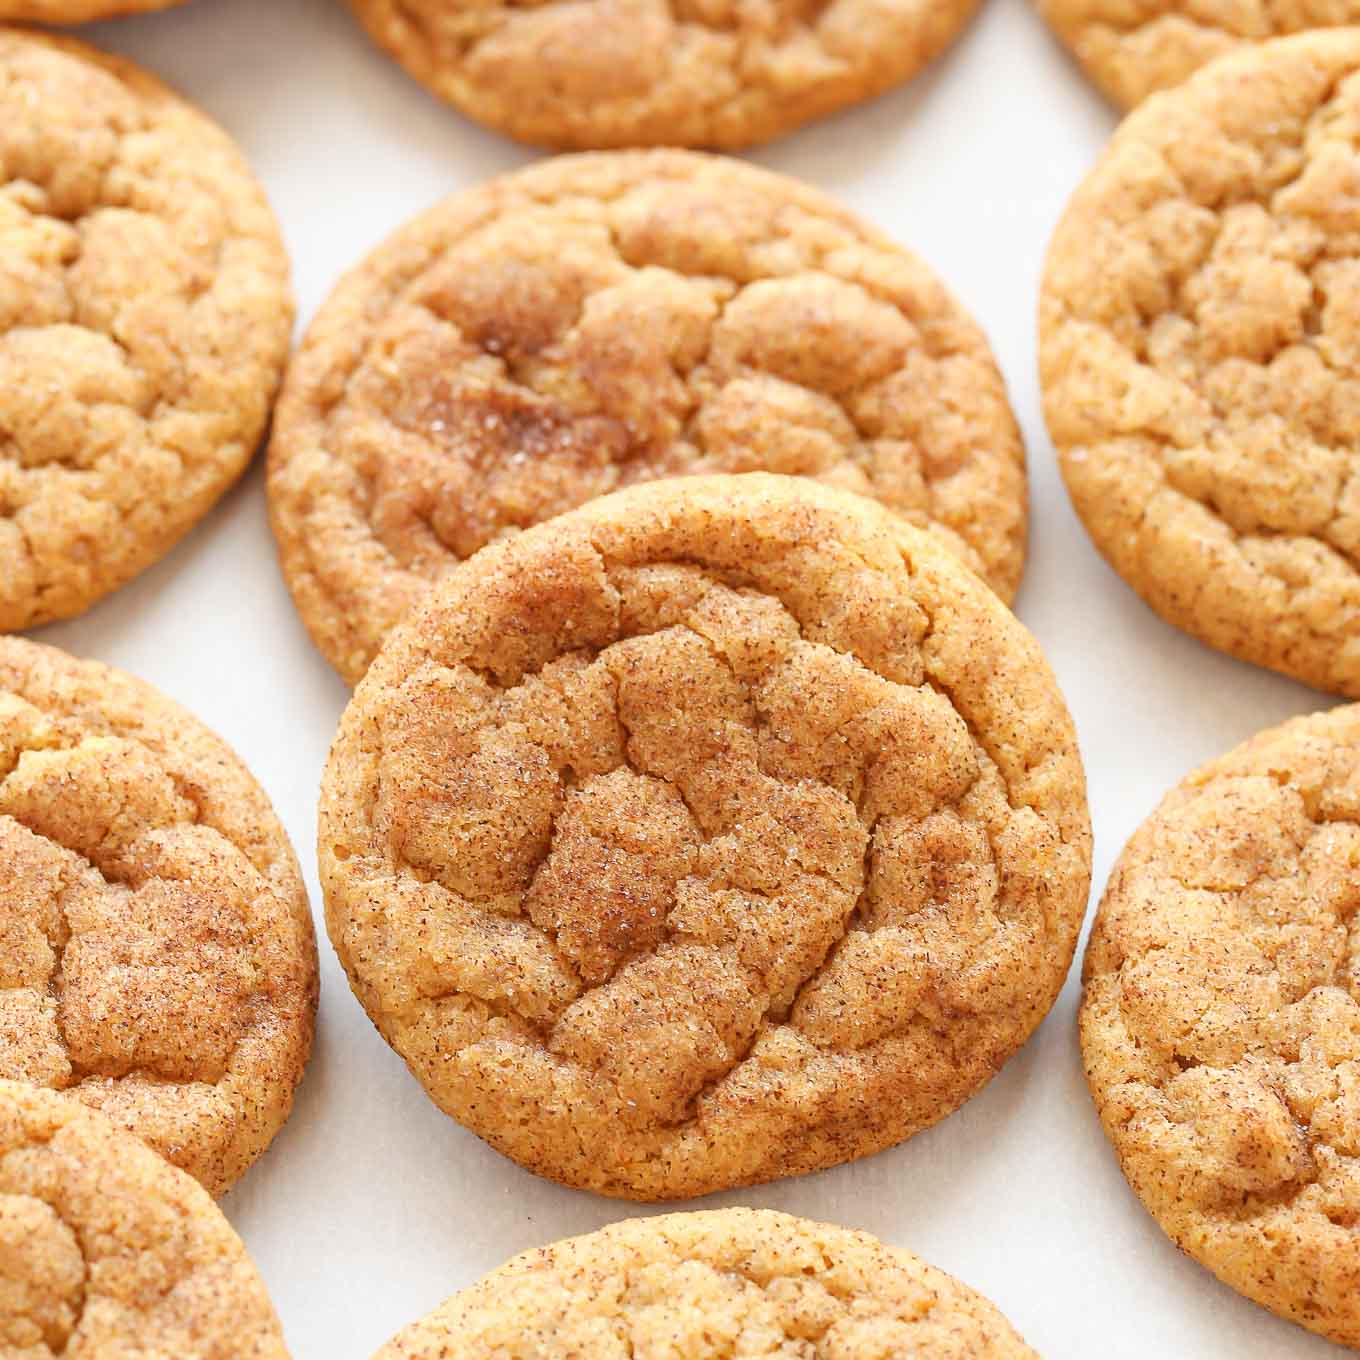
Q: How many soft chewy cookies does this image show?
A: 11